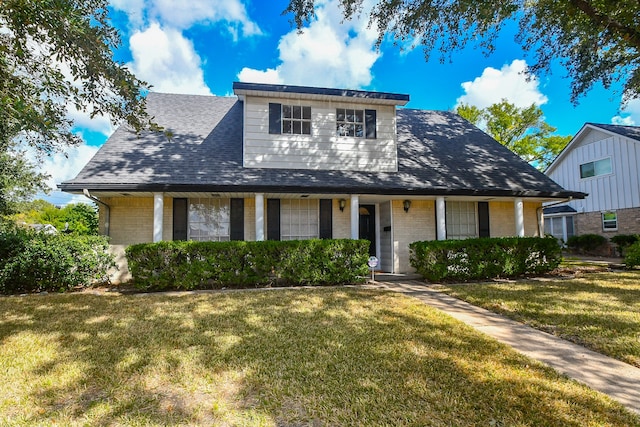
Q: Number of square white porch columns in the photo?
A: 5